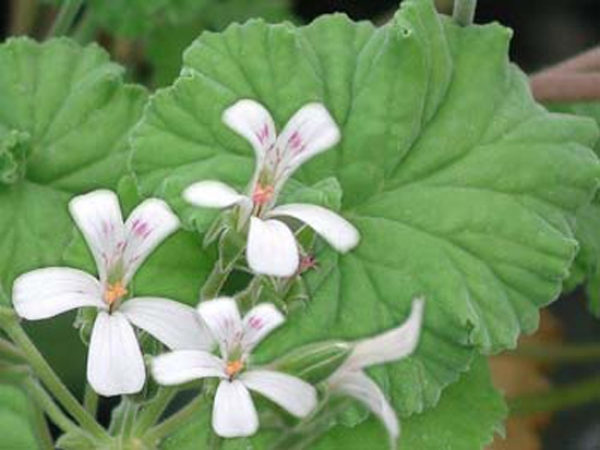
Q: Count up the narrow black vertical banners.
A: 0